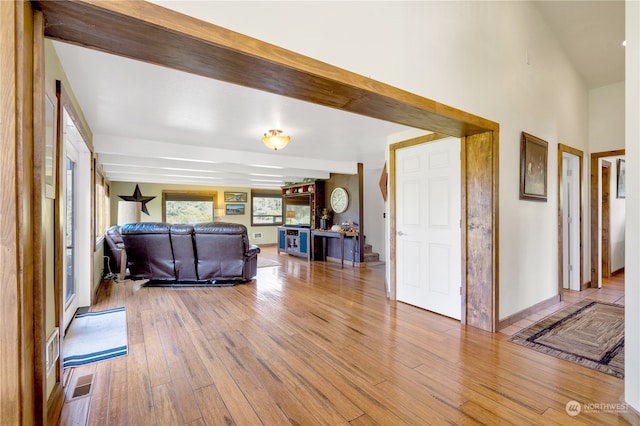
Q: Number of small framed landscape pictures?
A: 2